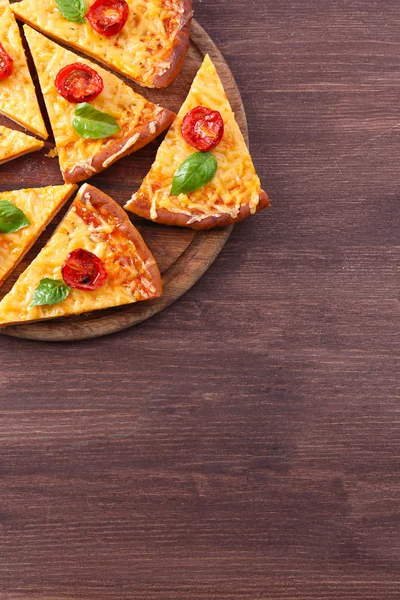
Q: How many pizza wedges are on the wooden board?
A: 7